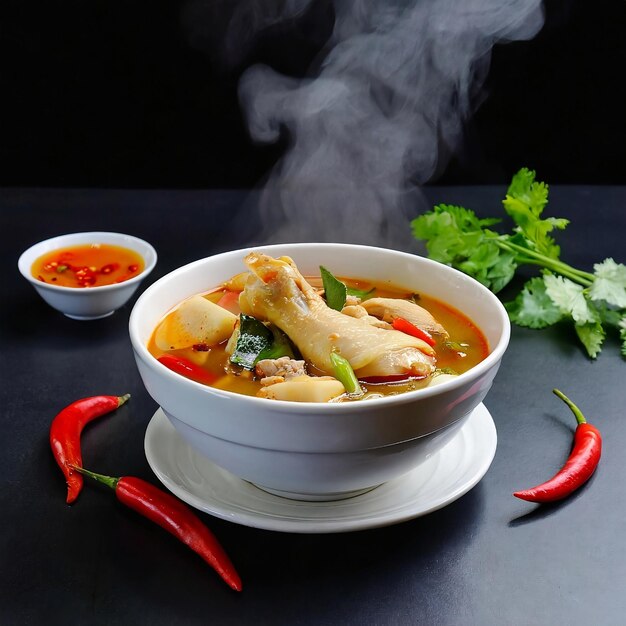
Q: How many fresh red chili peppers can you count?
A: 3